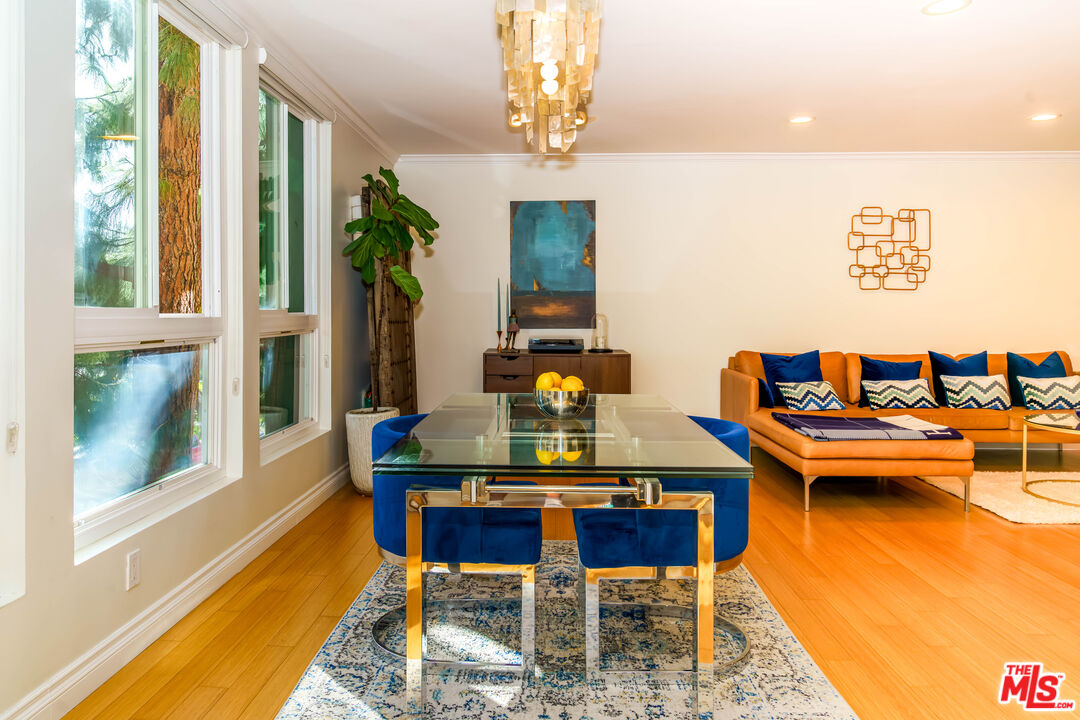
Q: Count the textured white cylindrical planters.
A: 1